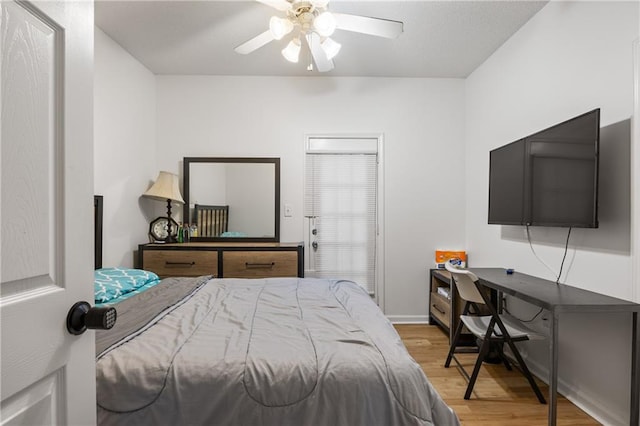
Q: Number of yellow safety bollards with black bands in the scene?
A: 0